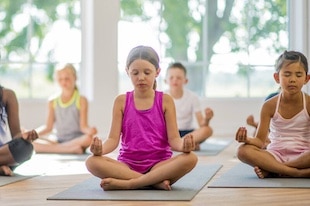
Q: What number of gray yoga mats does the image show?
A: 5